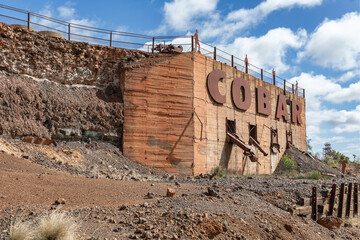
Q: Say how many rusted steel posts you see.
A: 5